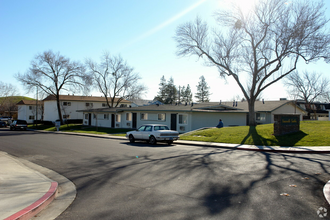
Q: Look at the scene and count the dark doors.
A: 4